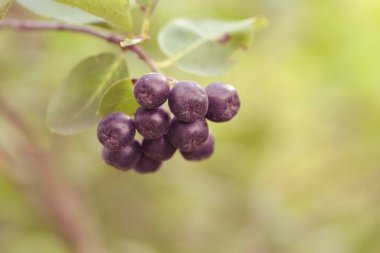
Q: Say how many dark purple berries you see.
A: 10